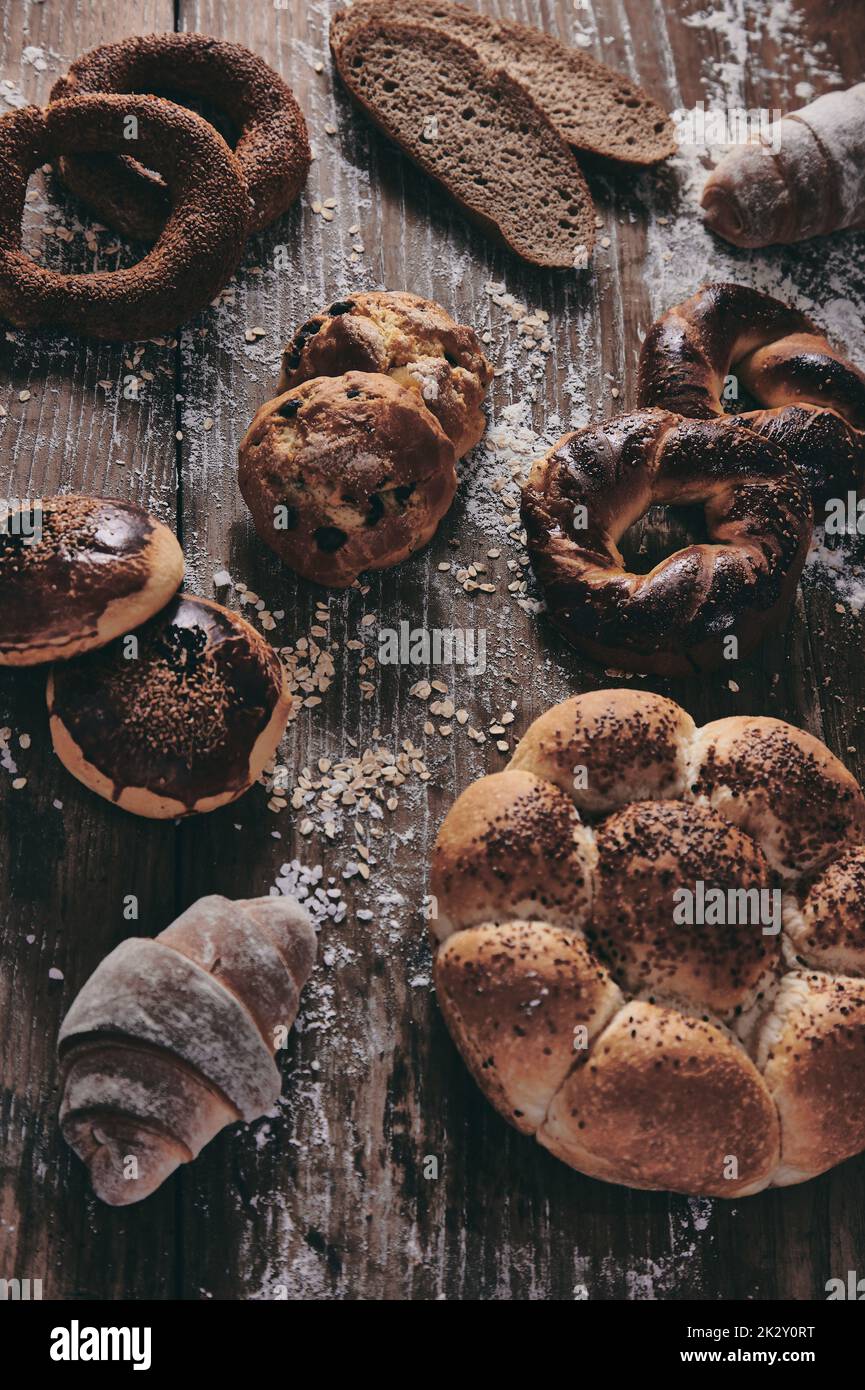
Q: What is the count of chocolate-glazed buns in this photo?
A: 2